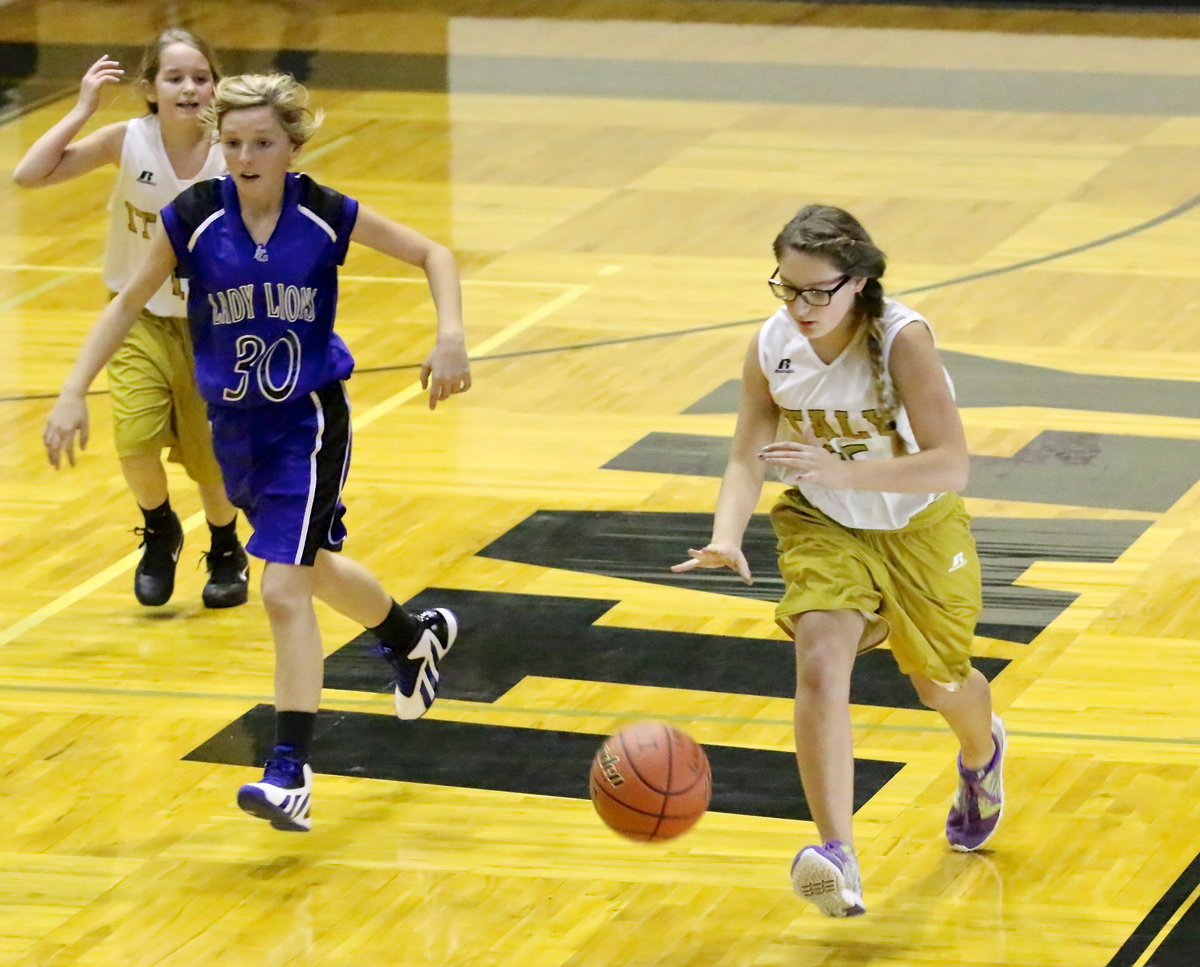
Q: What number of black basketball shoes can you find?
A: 2